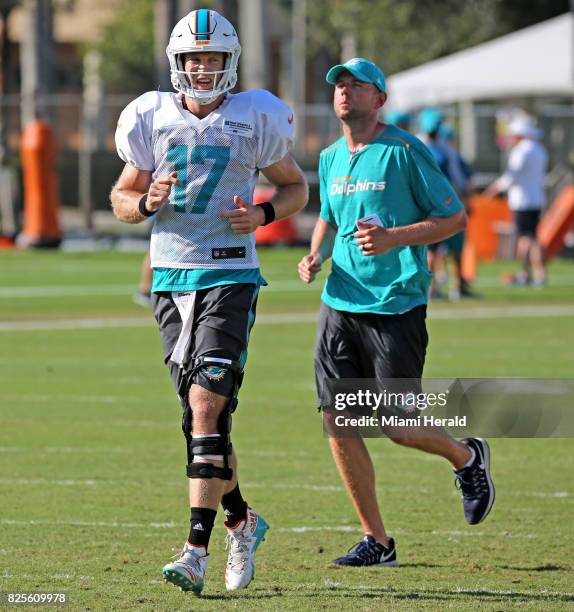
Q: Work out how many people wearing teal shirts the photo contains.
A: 1